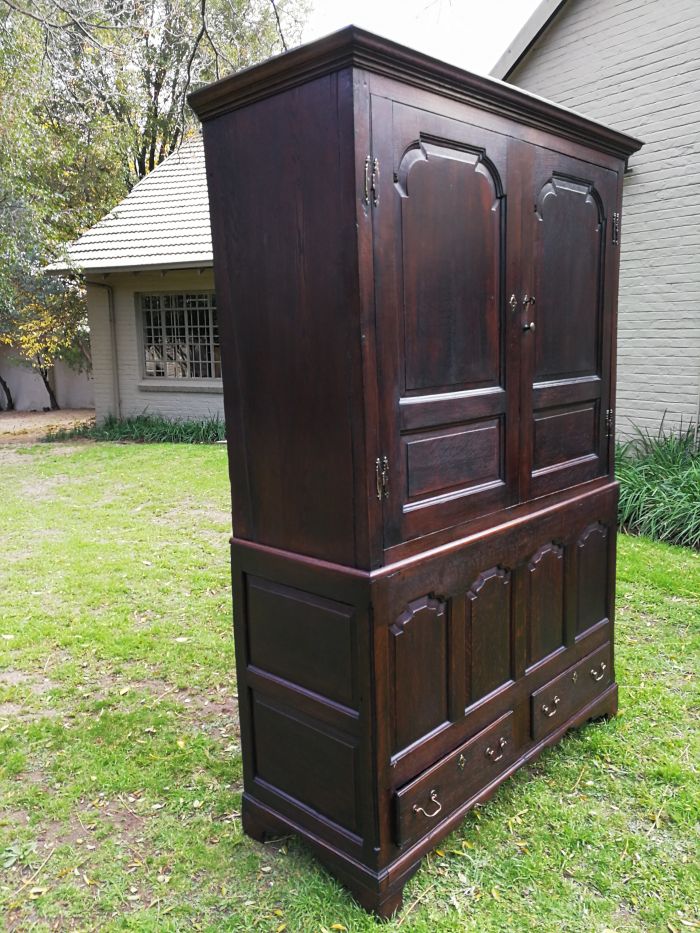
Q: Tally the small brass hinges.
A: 4